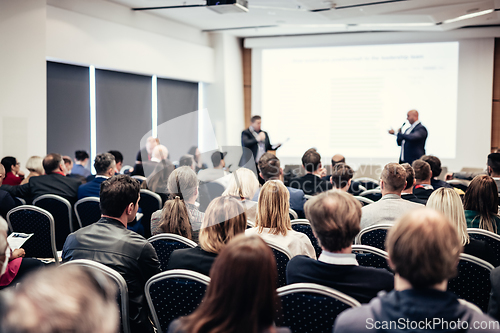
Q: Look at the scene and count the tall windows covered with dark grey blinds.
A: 3